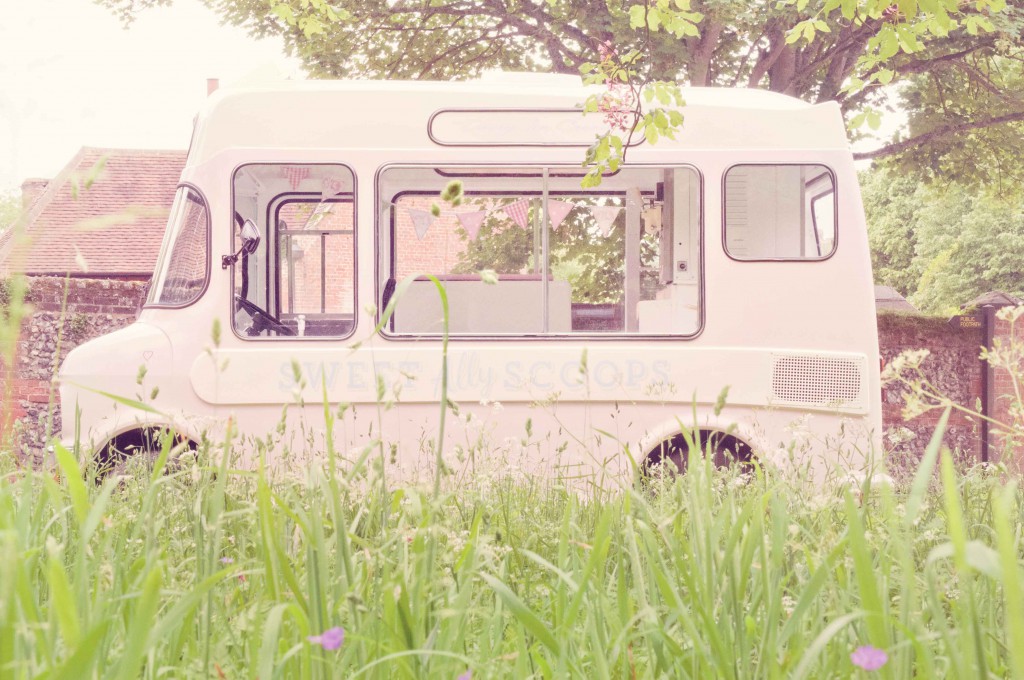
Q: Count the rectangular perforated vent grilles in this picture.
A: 1